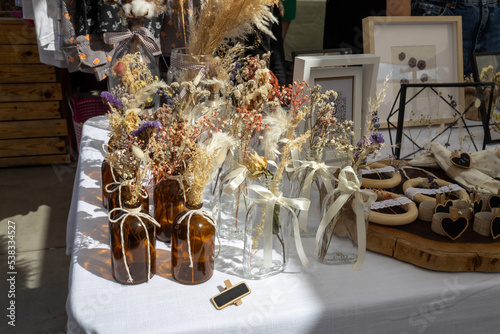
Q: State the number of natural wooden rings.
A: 3